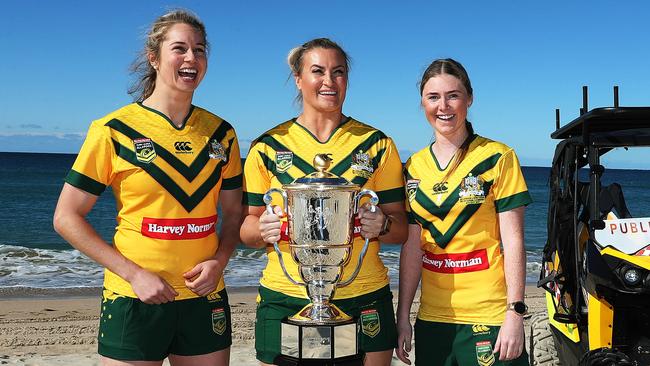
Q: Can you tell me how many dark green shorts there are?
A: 3